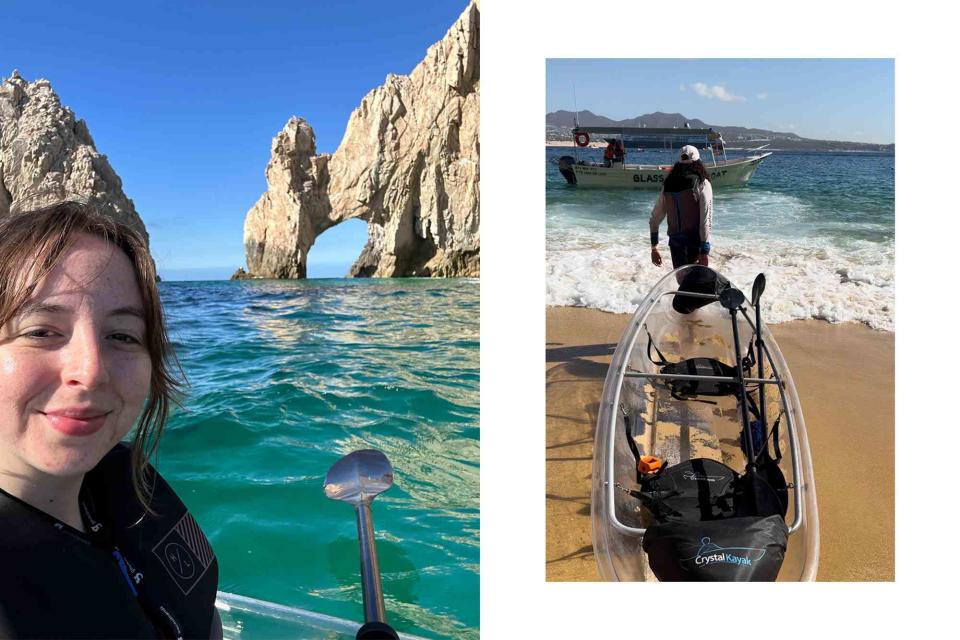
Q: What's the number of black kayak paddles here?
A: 2